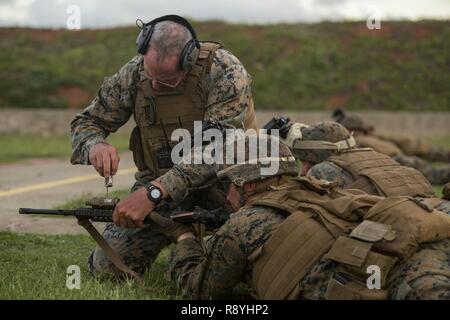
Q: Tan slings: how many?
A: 1